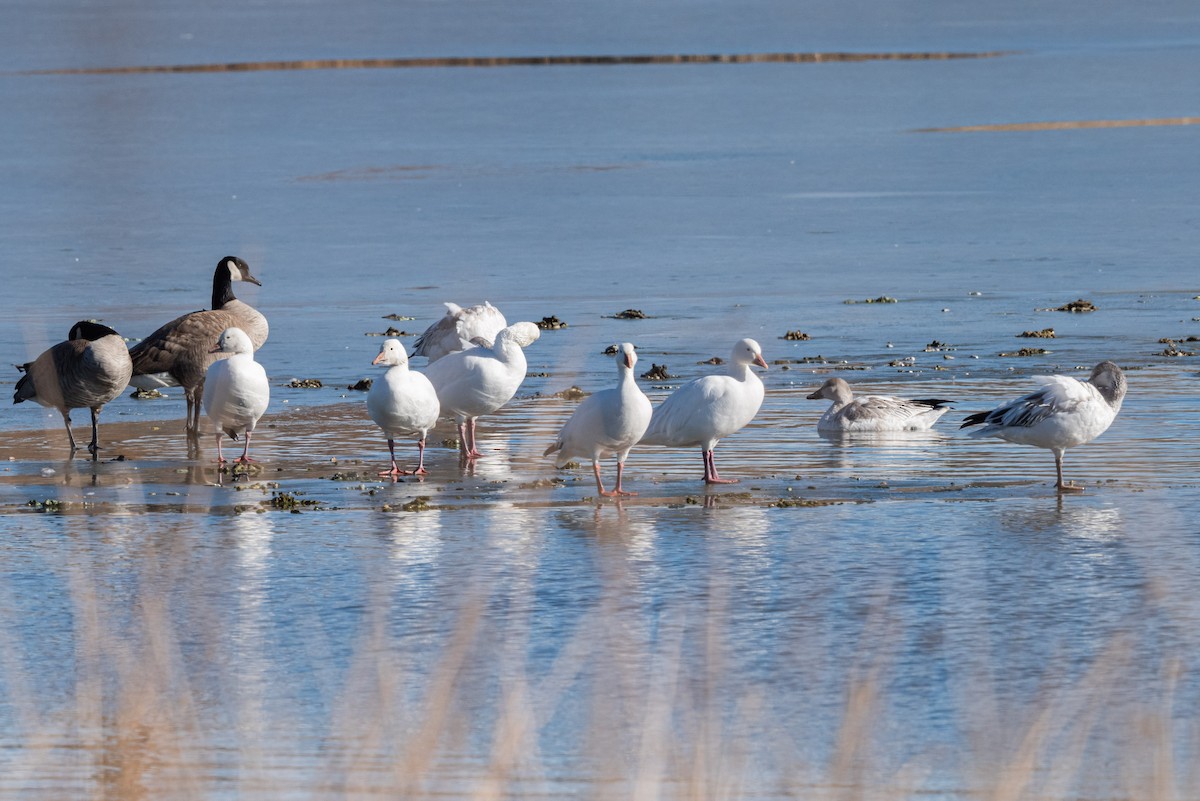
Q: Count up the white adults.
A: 5